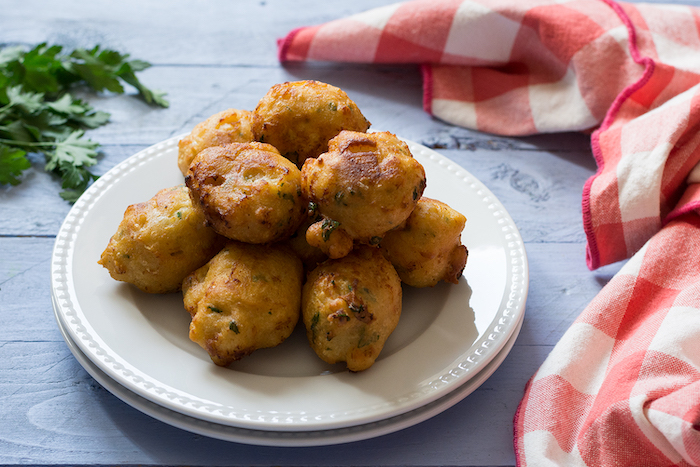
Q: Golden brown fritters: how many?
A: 9